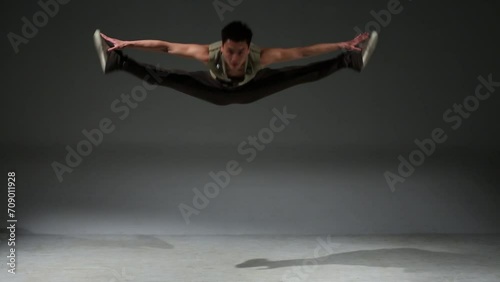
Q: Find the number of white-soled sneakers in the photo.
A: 2